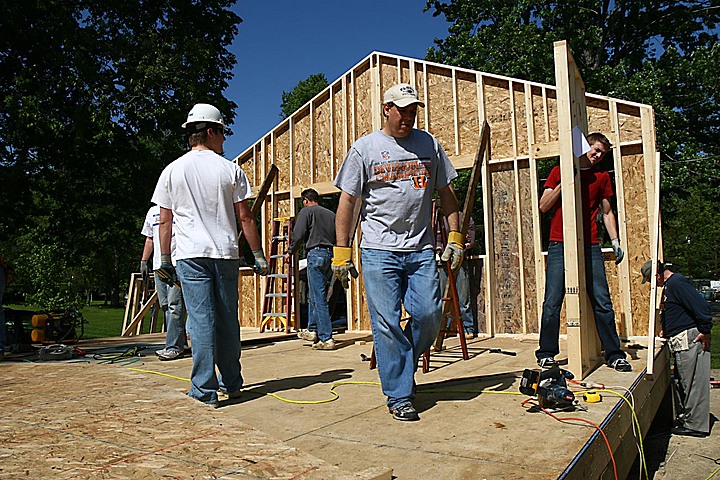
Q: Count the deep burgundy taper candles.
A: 0